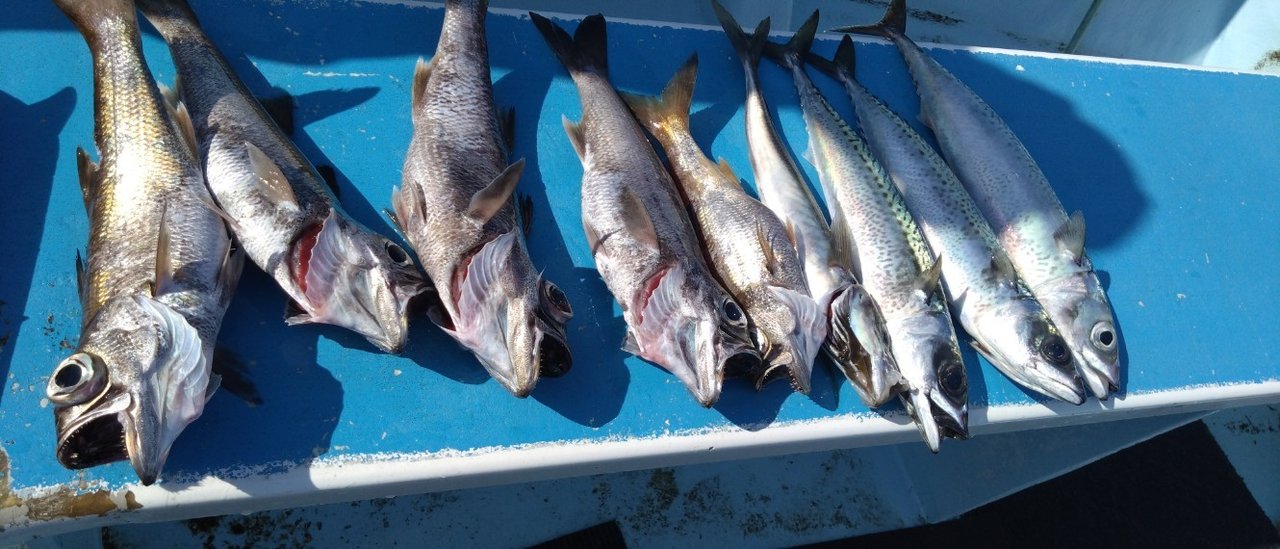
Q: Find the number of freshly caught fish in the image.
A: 9